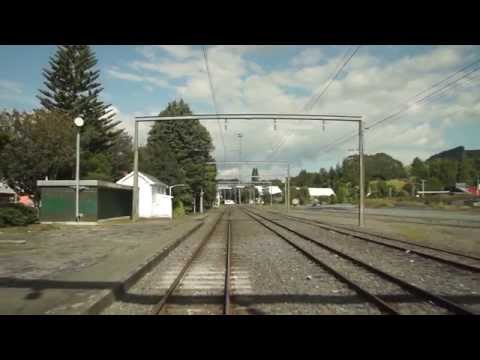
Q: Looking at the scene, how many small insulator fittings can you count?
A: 3